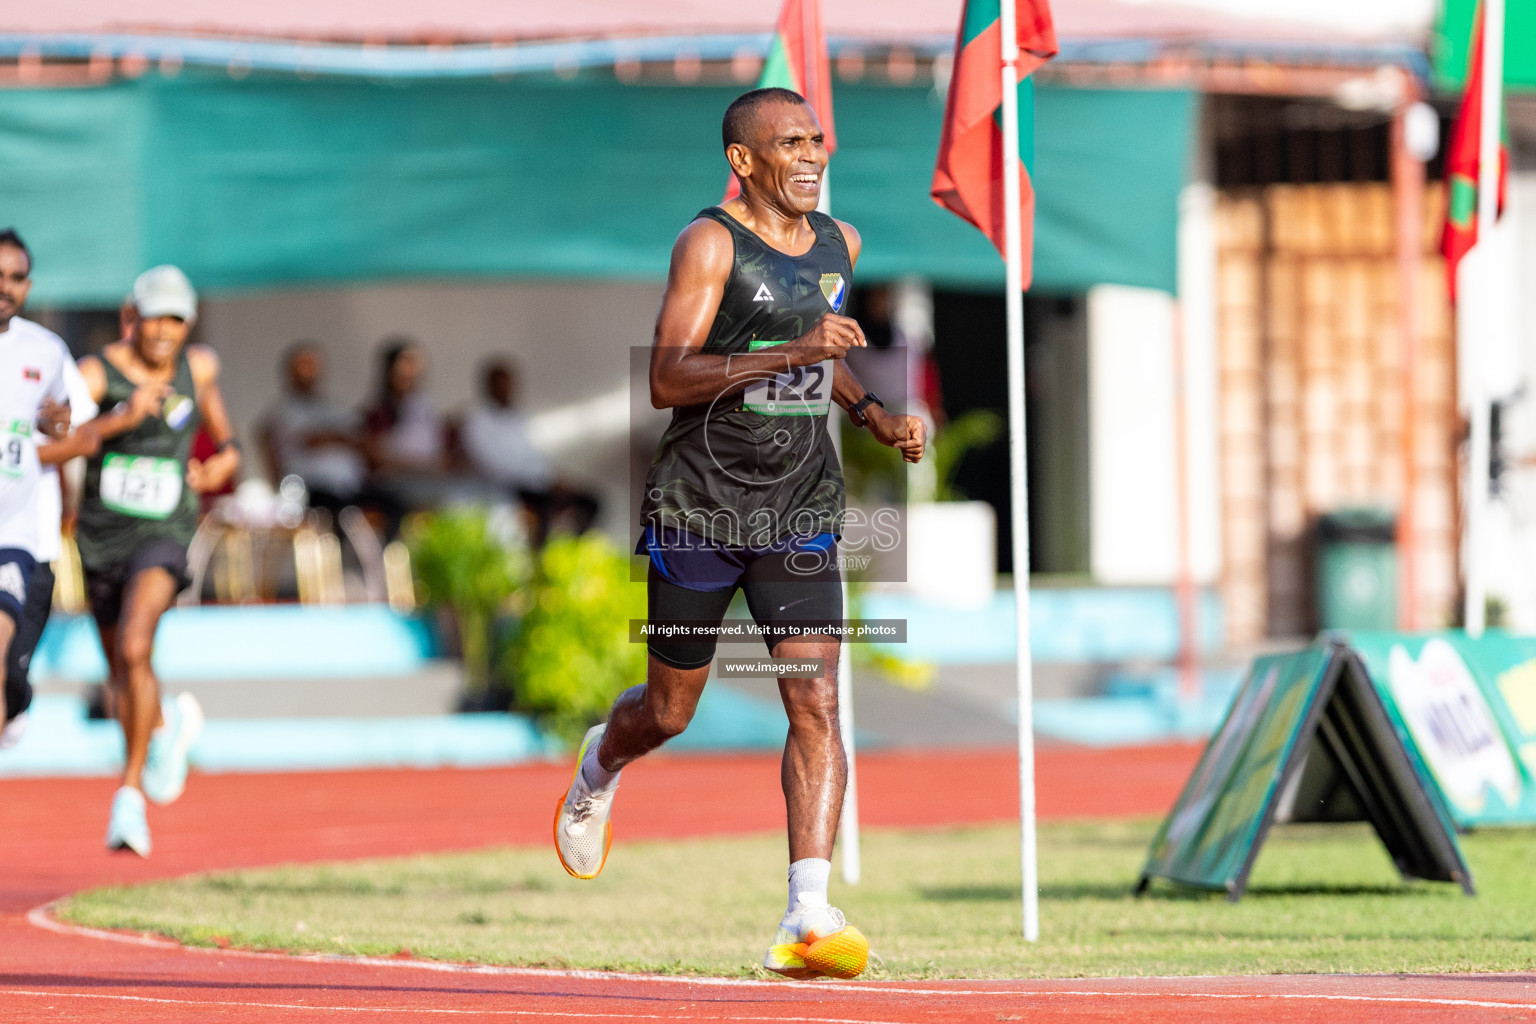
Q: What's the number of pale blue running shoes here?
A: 2